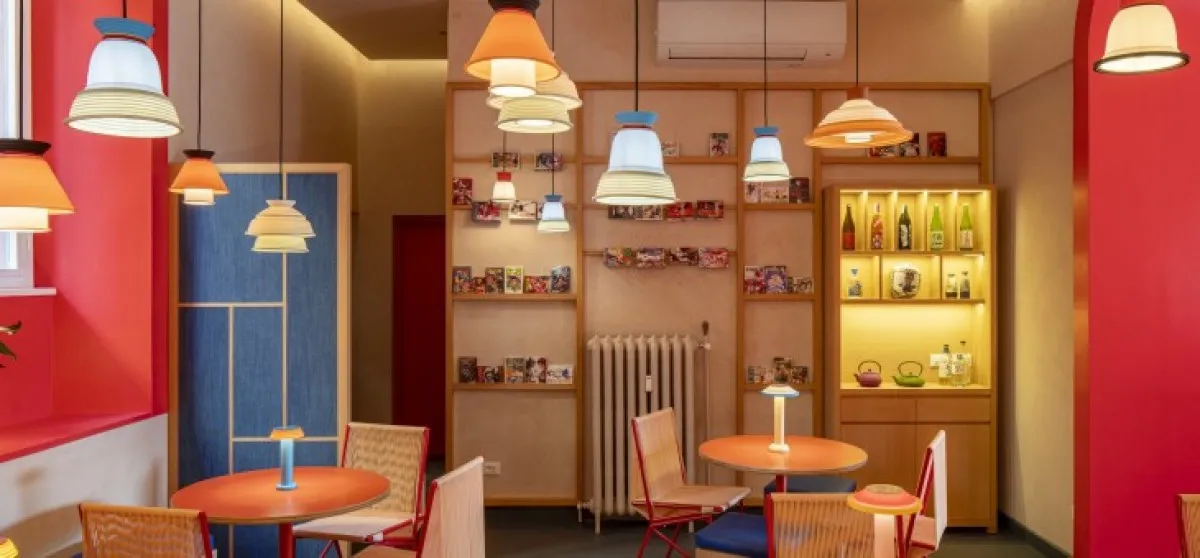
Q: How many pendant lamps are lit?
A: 12